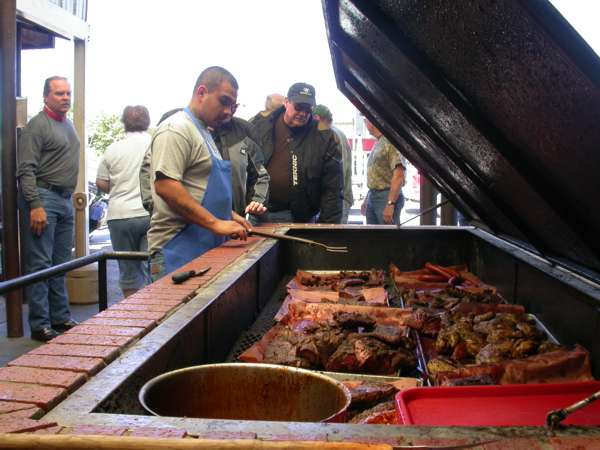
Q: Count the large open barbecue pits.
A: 1